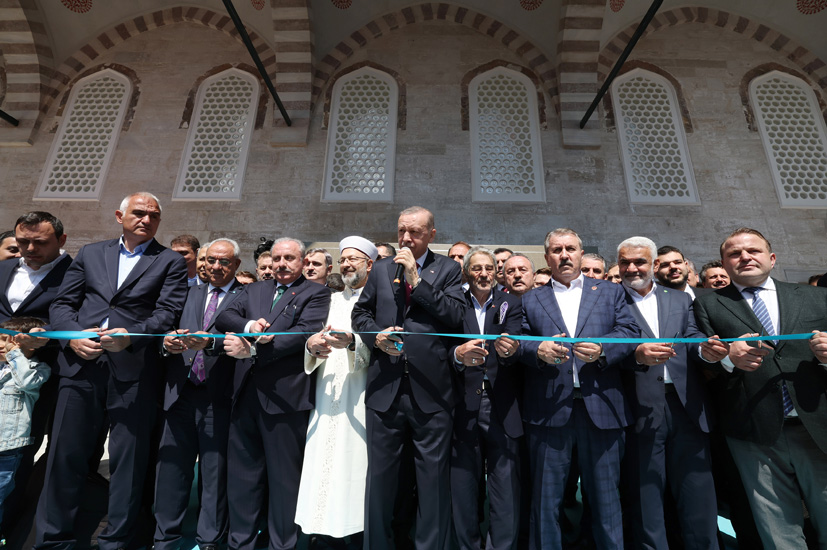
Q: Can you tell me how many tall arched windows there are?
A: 6